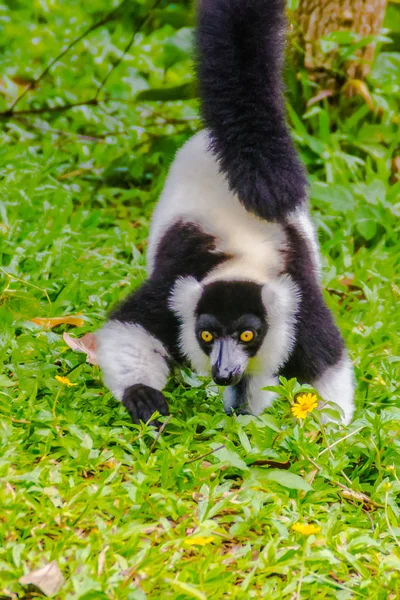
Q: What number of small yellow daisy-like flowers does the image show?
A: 4